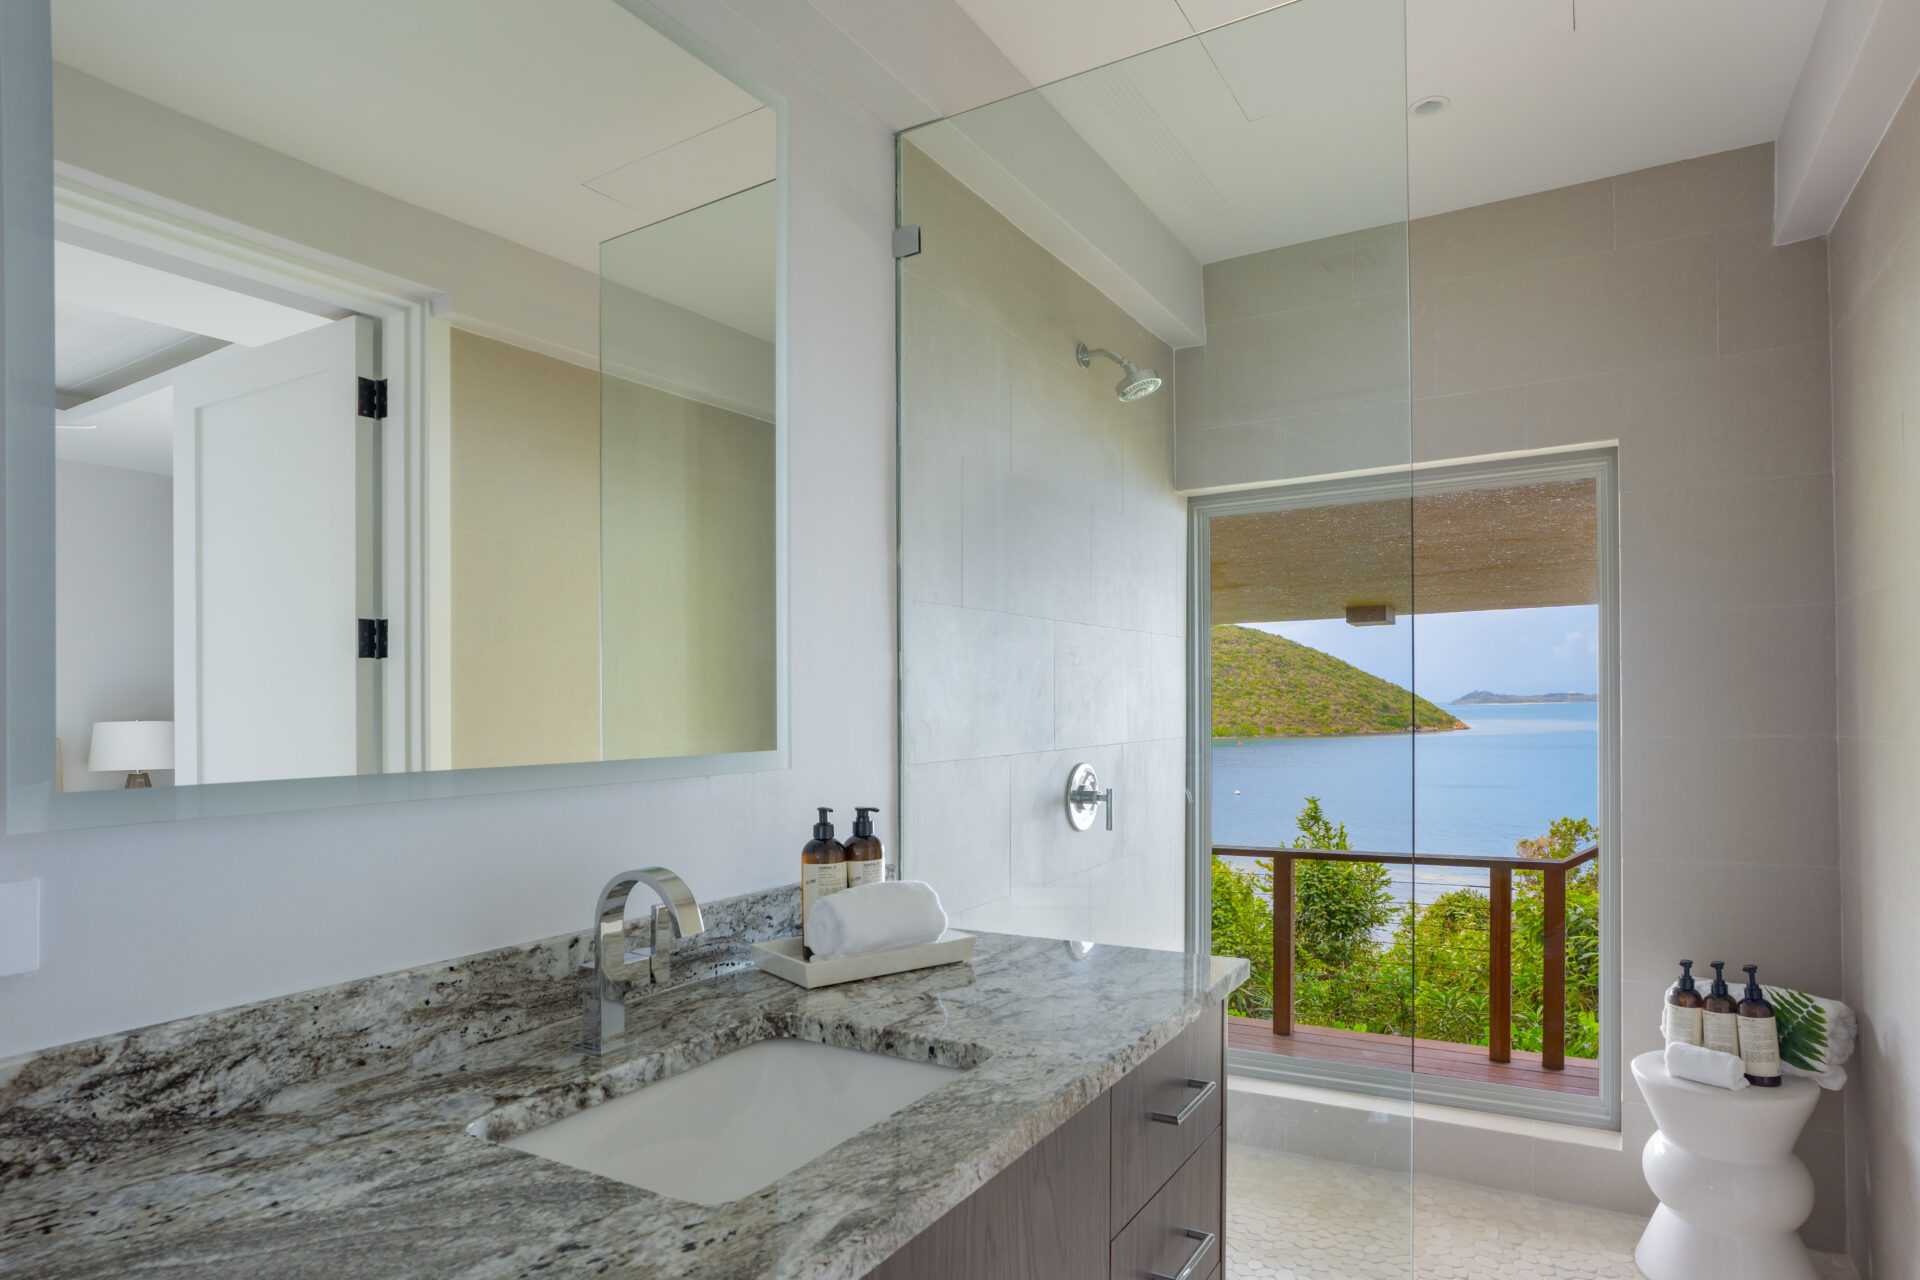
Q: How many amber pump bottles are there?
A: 5